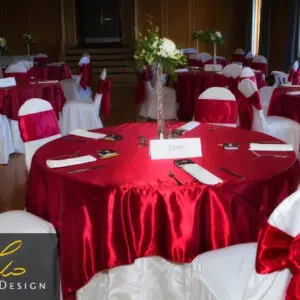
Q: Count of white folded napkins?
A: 5